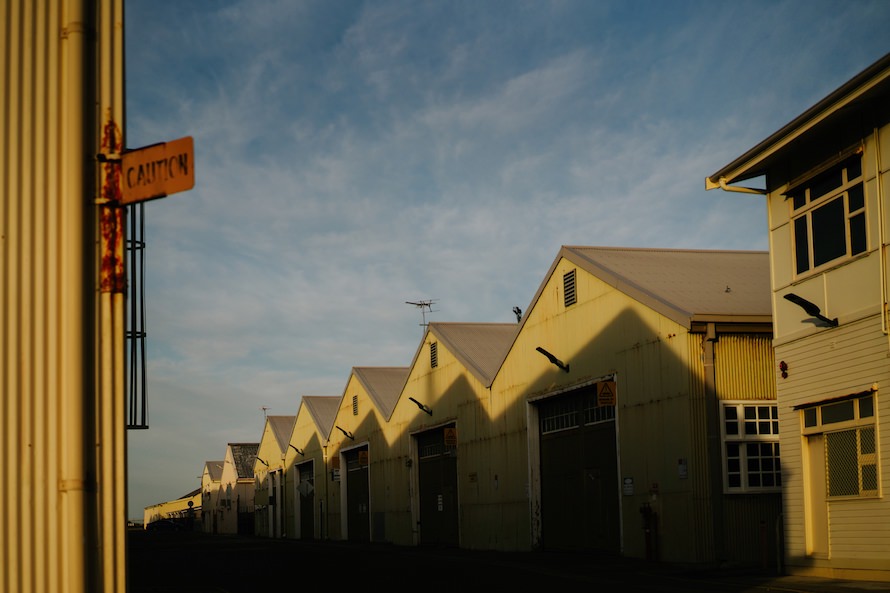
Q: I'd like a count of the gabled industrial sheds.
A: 7